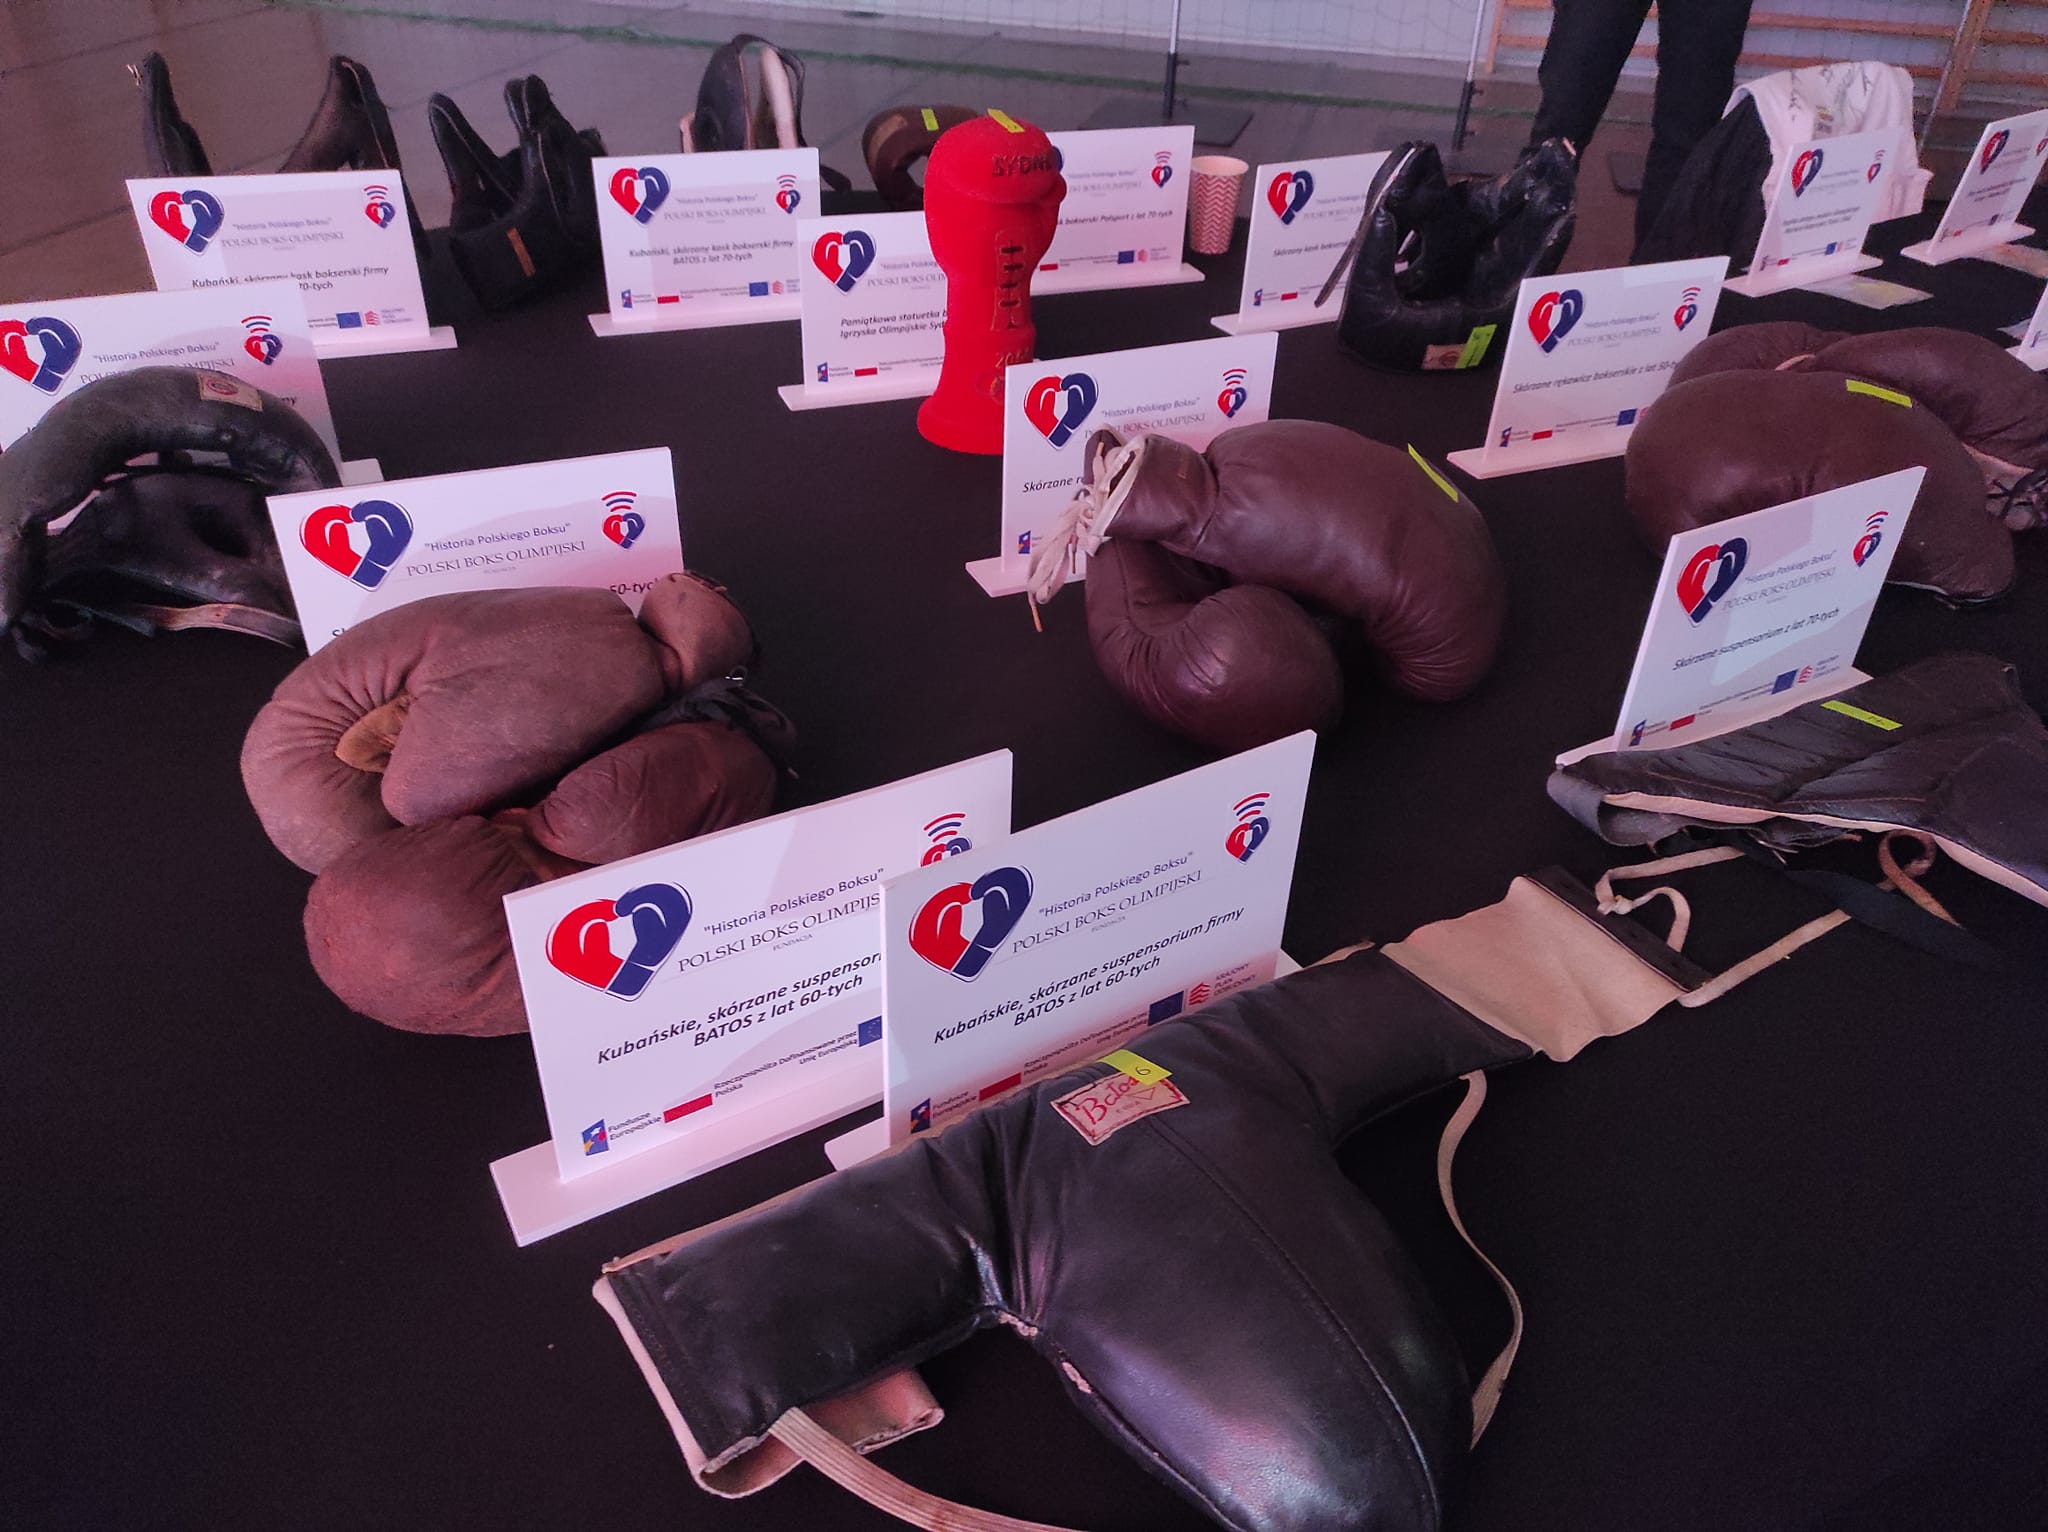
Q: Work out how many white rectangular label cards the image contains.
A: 15